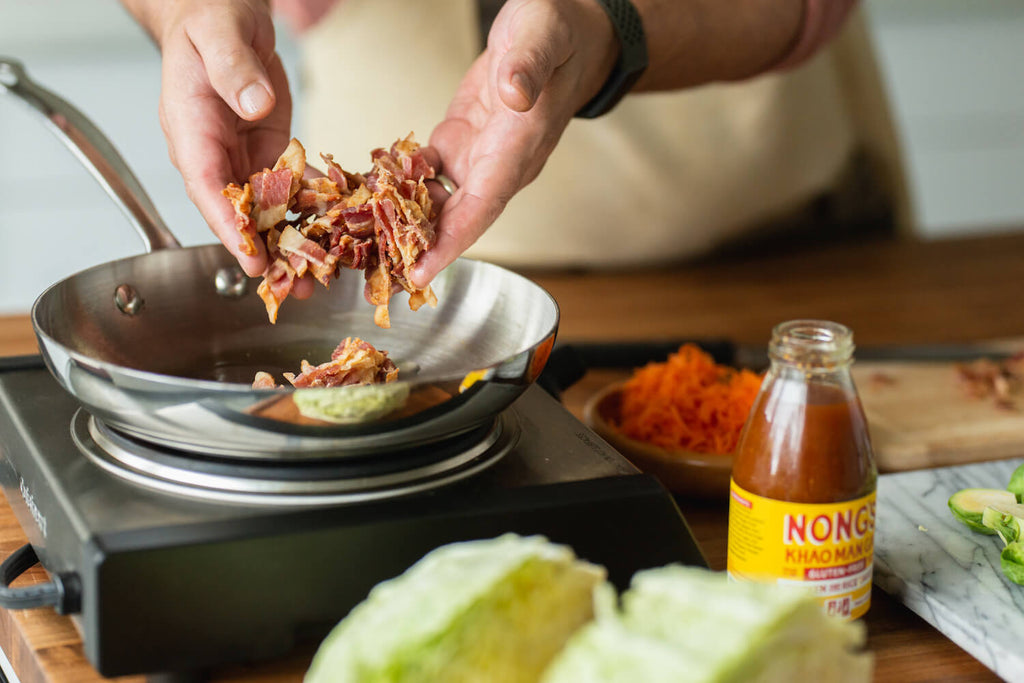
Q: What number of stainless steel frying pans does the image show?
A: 1